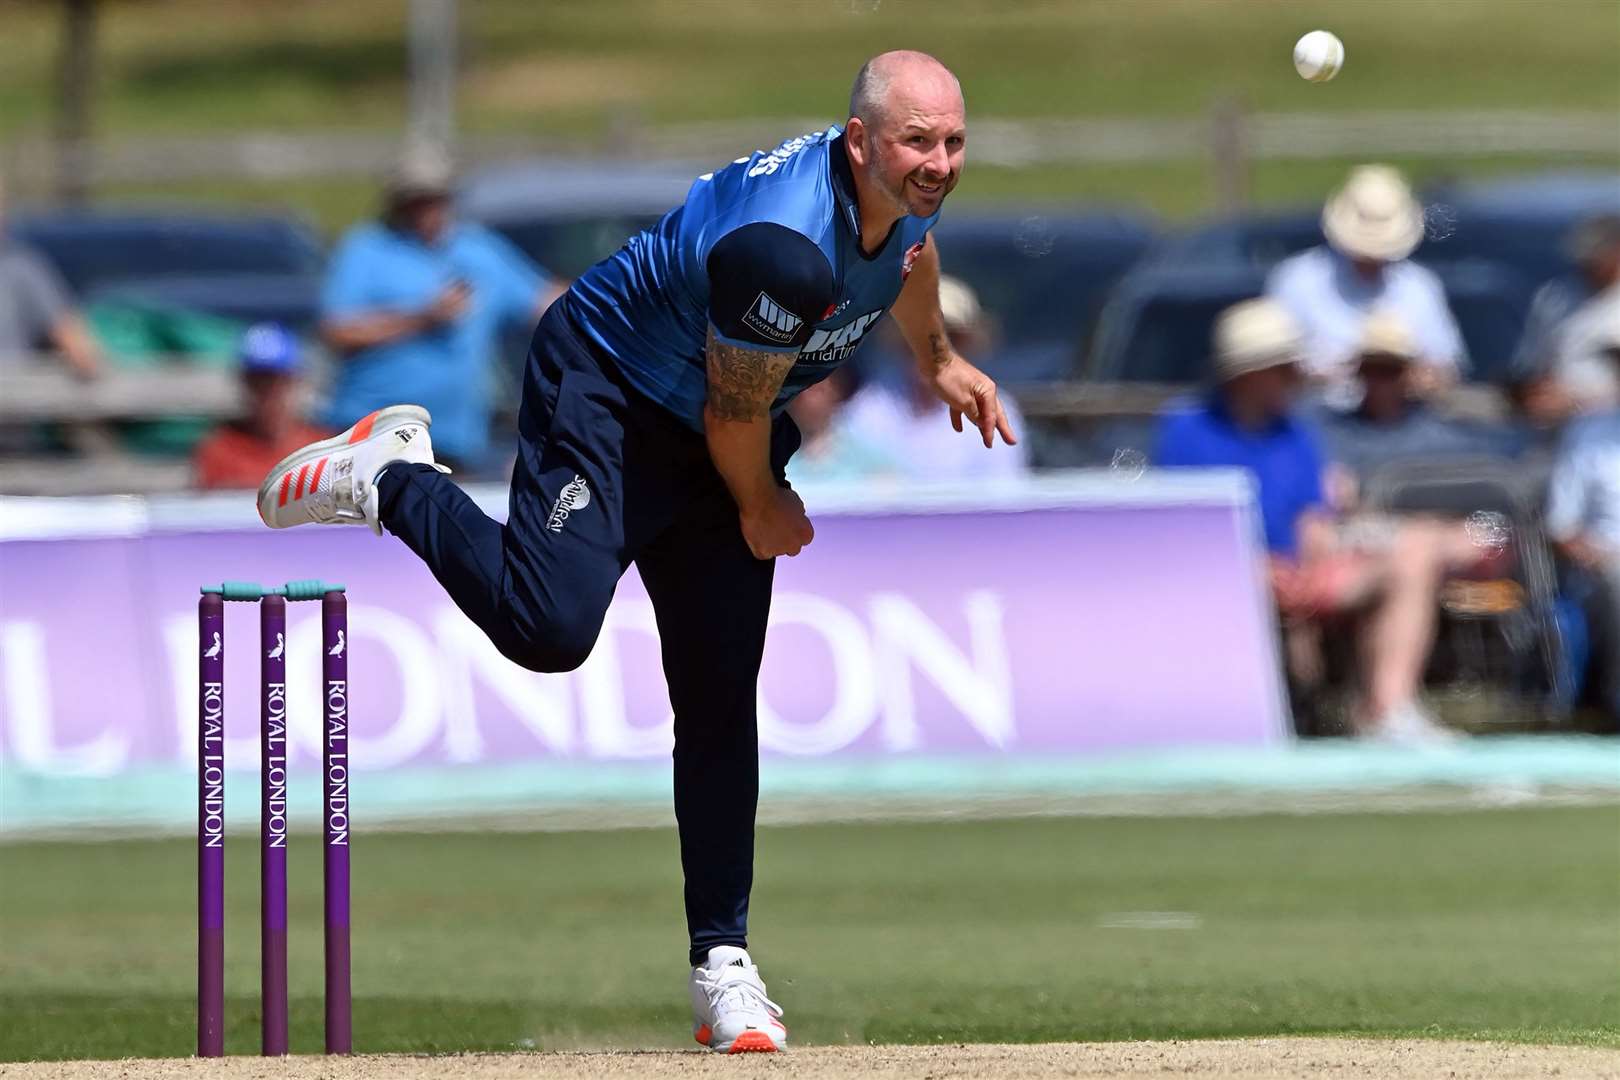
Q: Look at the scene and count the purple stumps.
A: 3